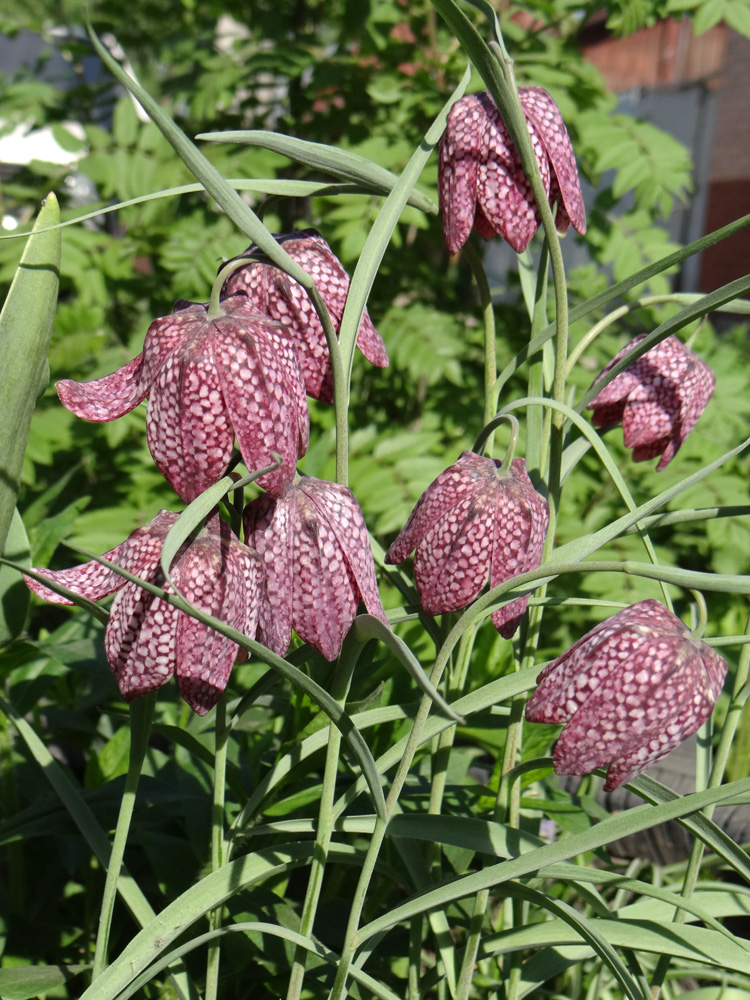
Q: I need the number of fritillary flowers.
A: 8